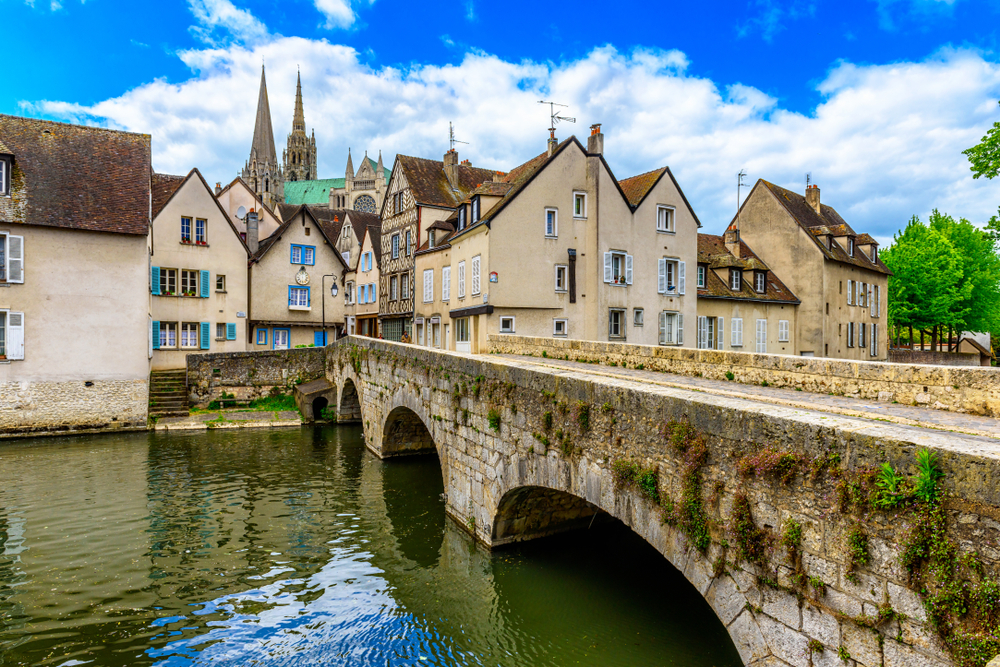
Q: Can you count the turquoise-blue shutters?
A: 5